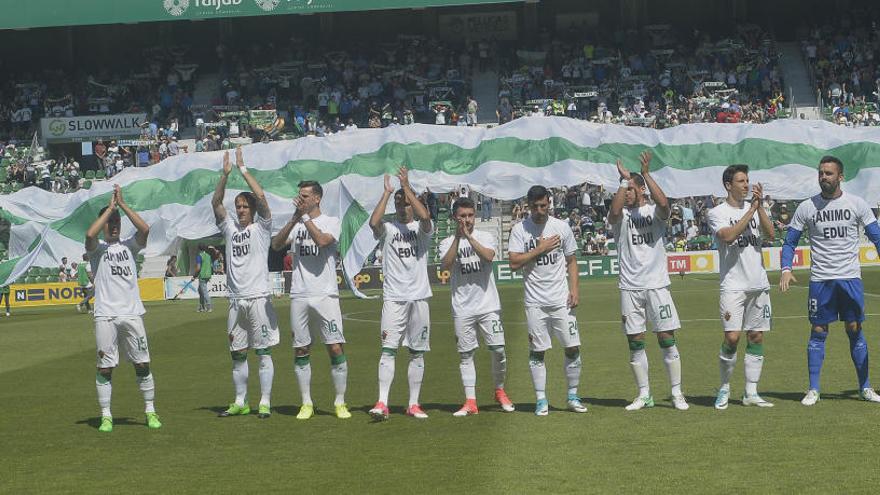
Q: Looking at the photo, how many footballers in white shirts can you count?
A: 9